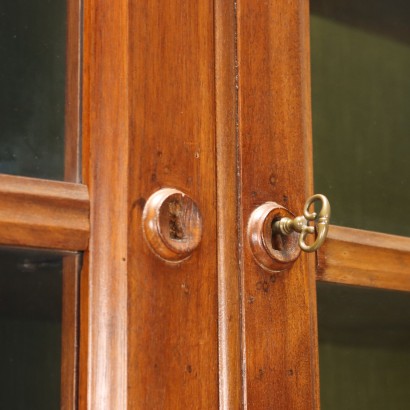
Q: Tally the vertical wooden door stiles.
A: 2